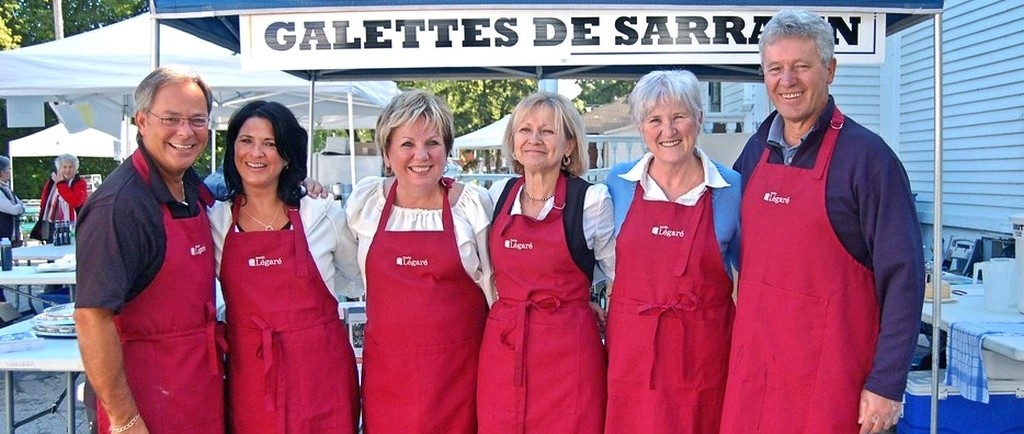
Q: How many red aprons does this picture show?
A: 6